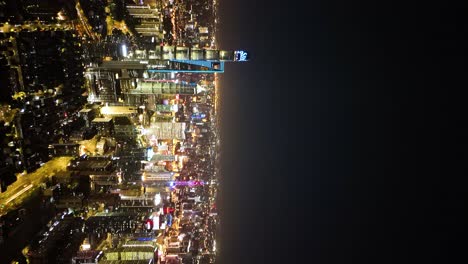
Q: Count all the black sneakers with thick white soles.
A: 0